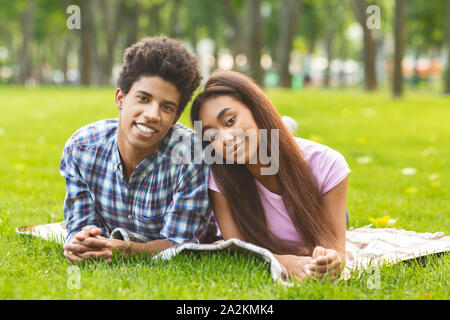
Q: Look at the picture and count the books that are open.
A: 0